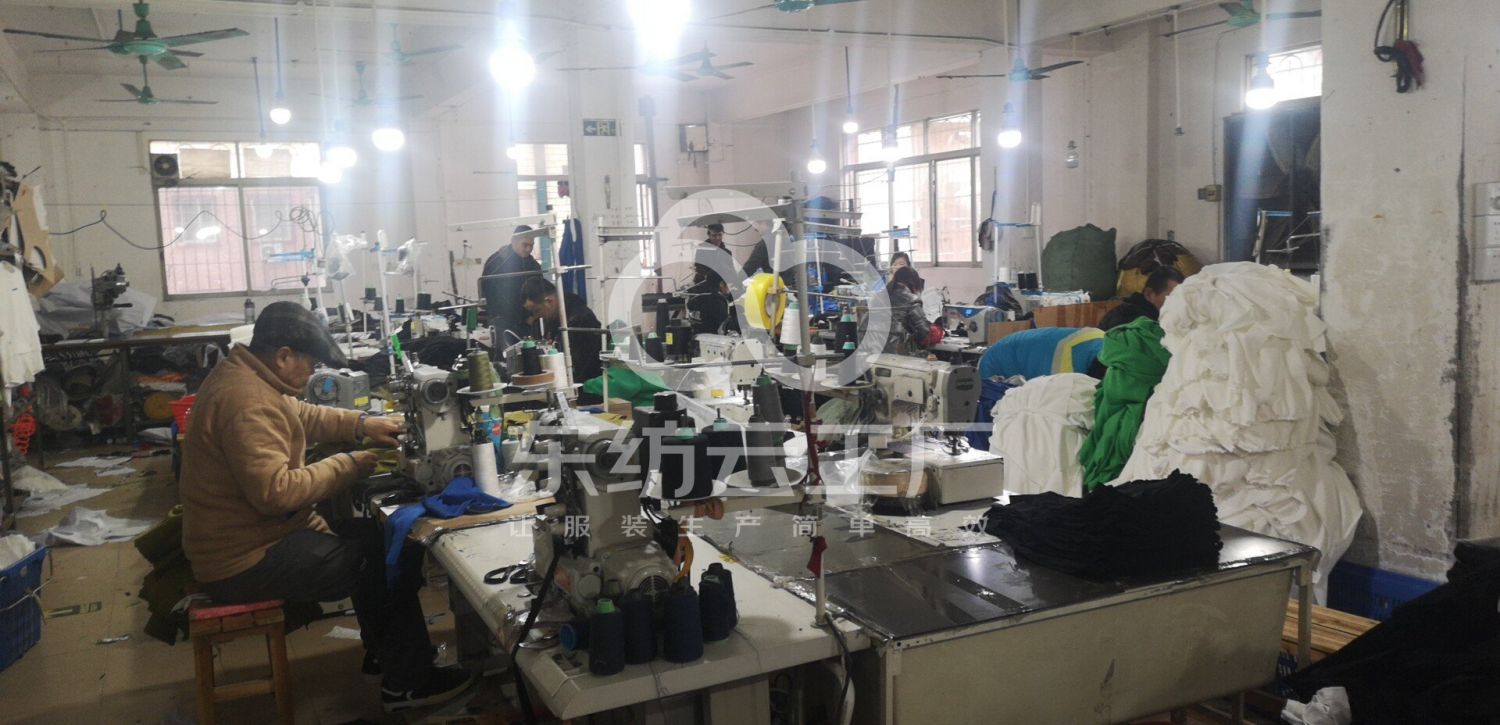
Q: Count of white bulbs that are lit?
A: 13